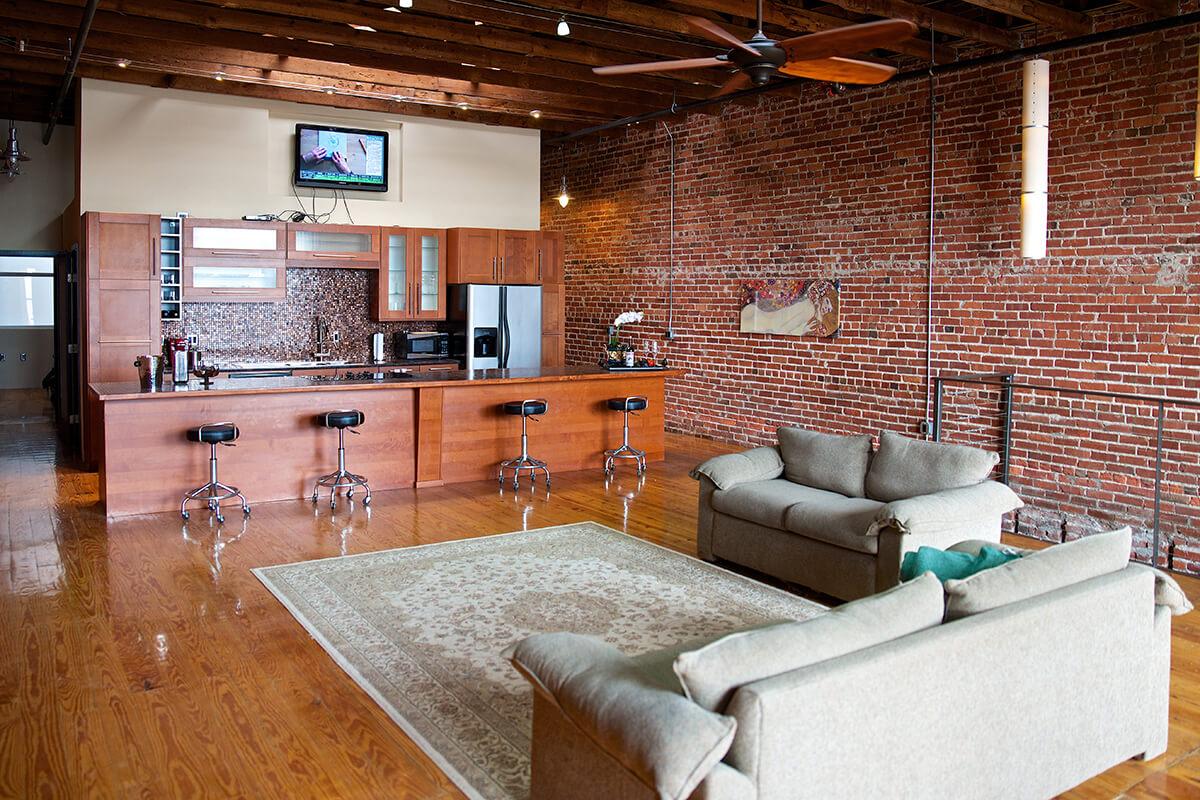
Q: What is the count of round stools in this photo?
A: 4